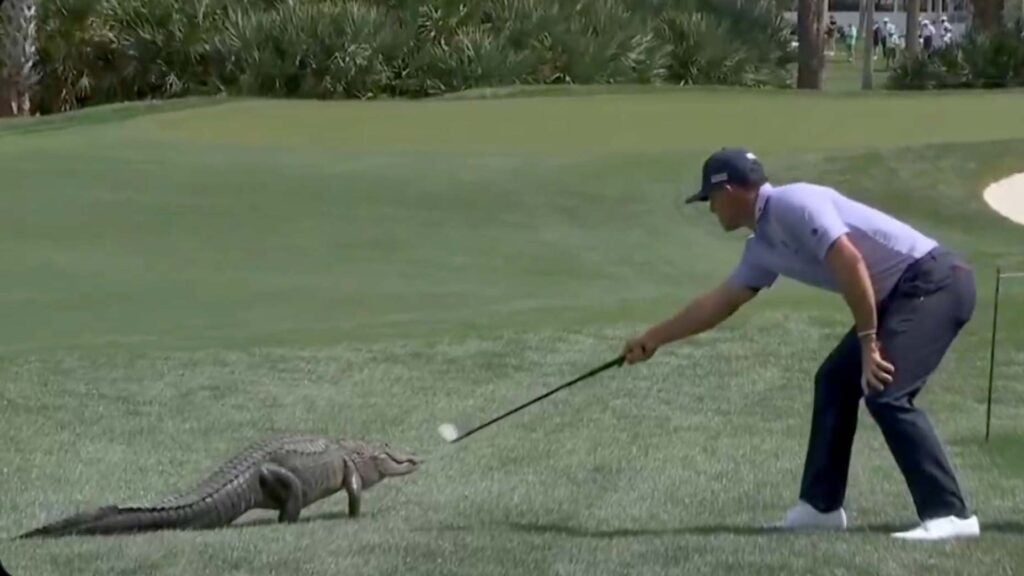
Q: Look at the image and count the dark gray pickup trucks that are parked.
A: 0